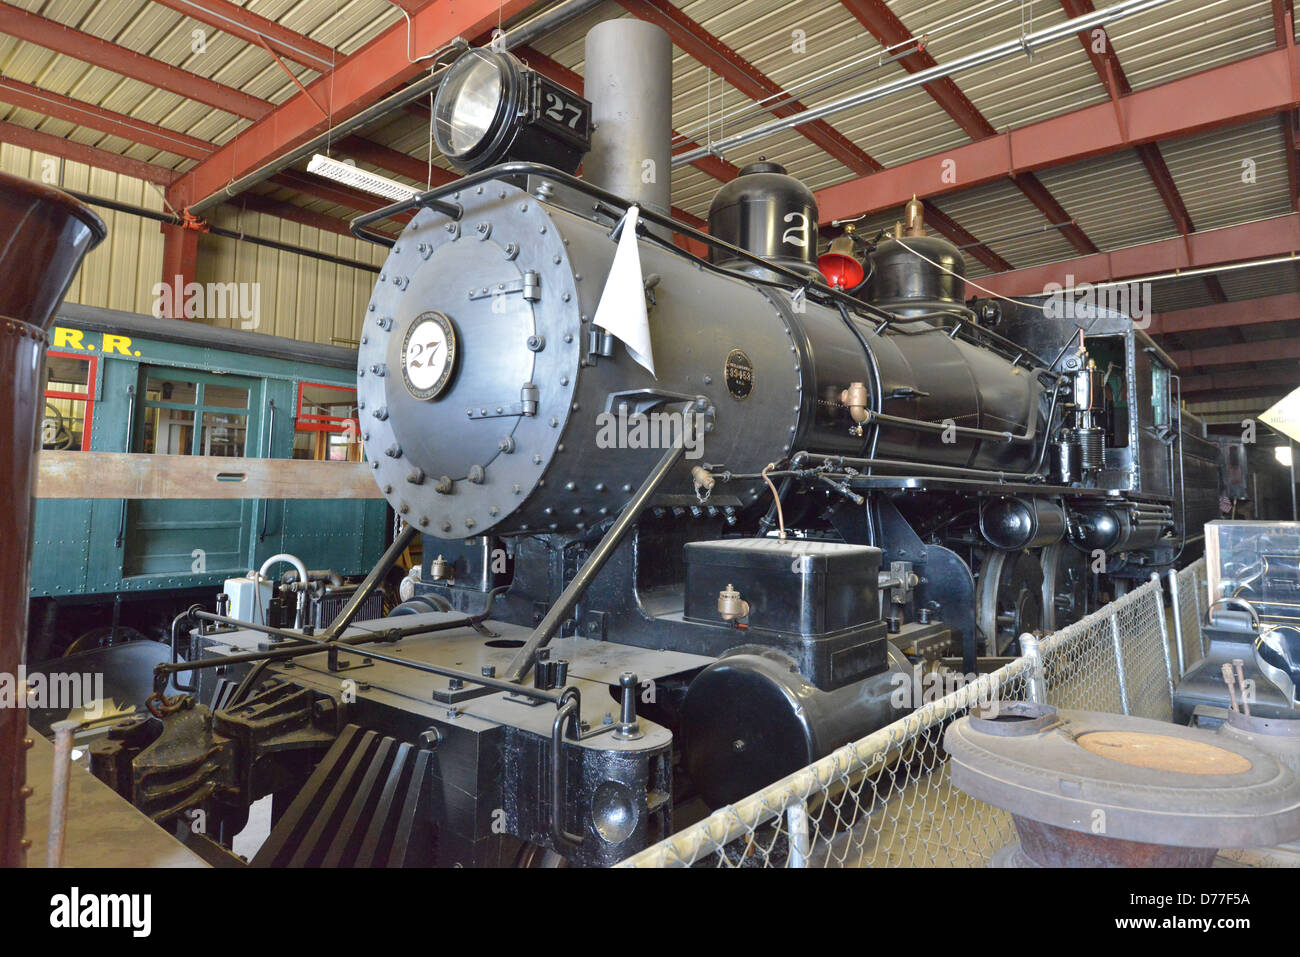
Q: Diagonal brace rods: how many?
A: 2